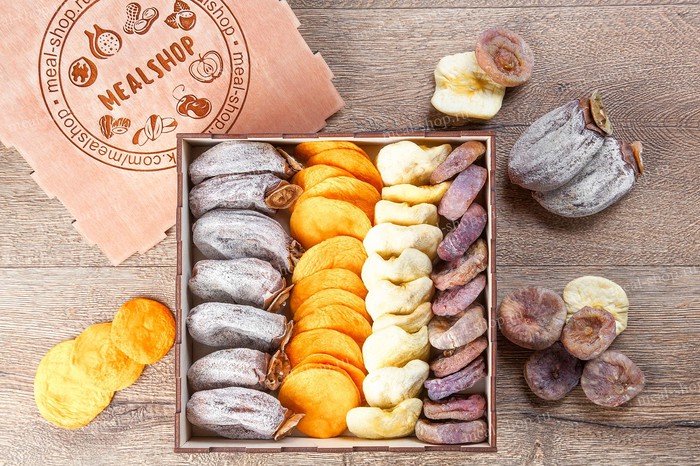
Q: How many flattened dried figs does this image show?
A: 15